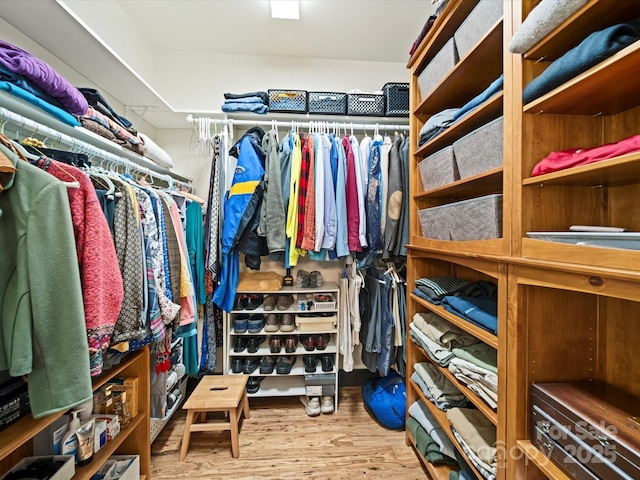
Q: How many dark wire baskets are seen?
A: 4